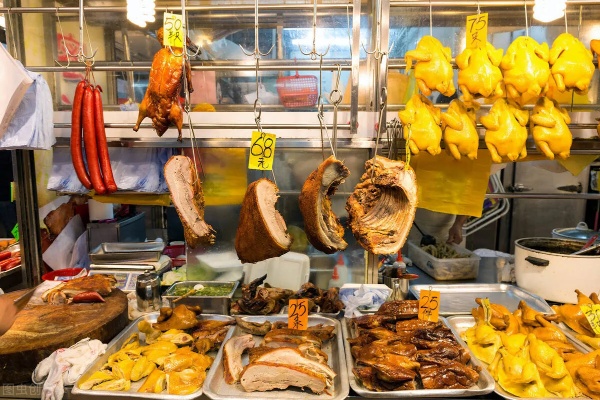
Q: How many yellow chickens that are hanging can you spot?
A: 8